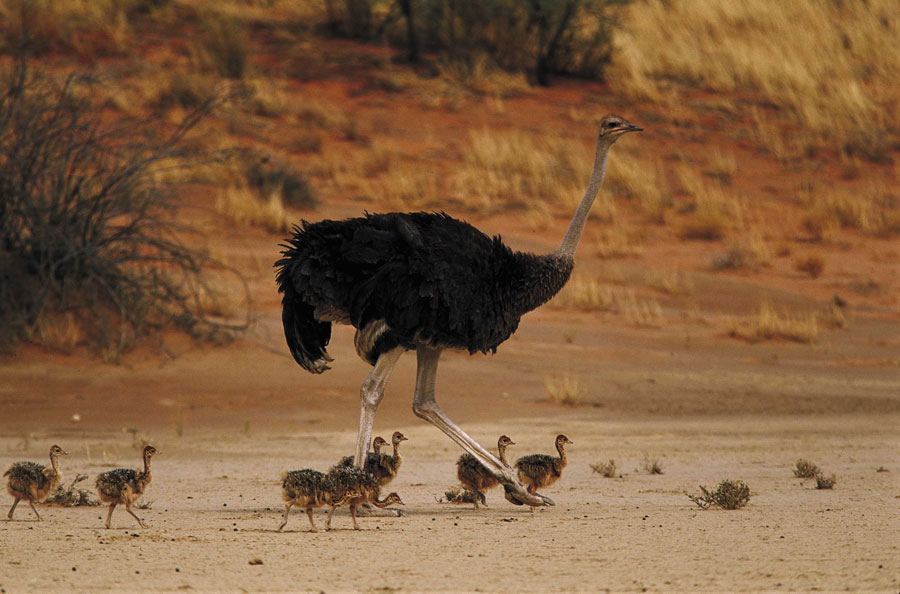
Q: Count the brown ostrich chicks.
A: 8